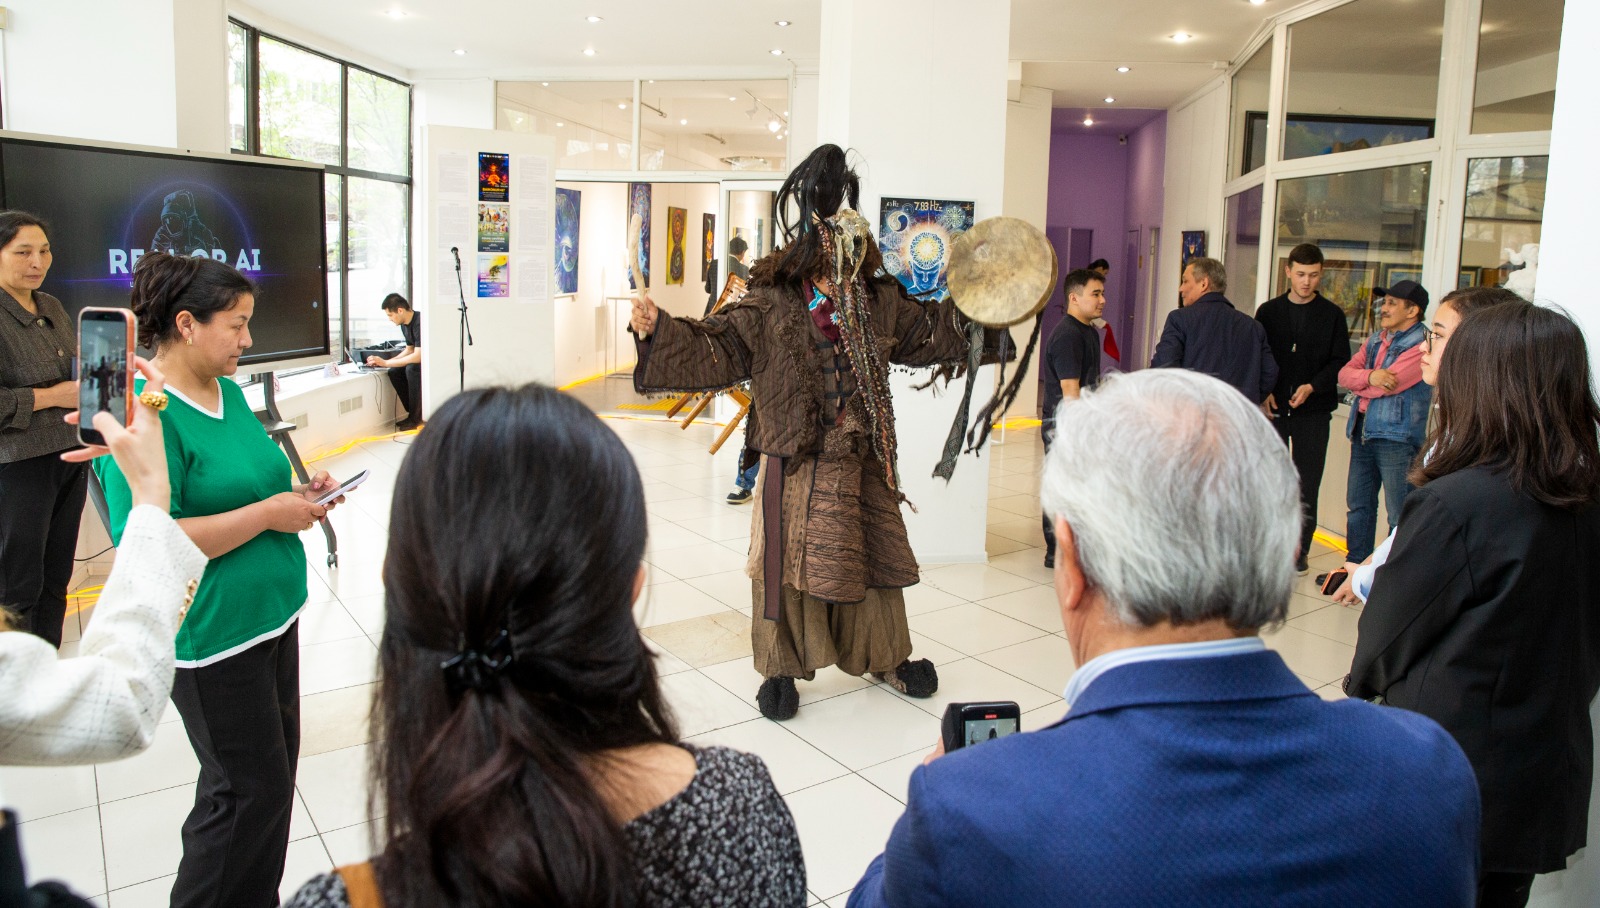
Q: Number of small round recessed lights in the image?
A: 11